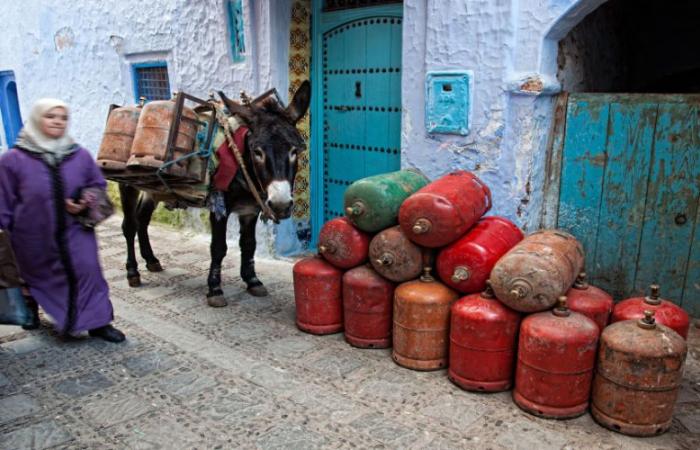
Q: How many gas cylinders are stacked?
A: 14